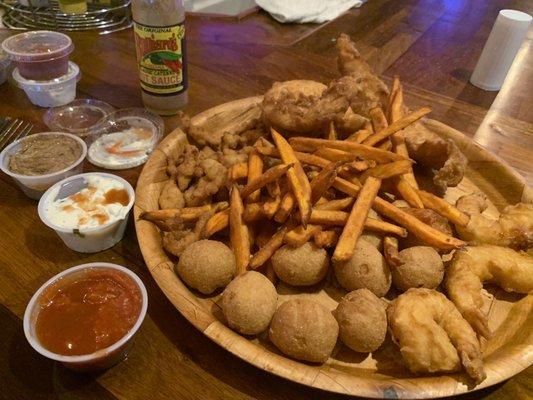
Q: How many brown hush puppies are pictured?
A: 7